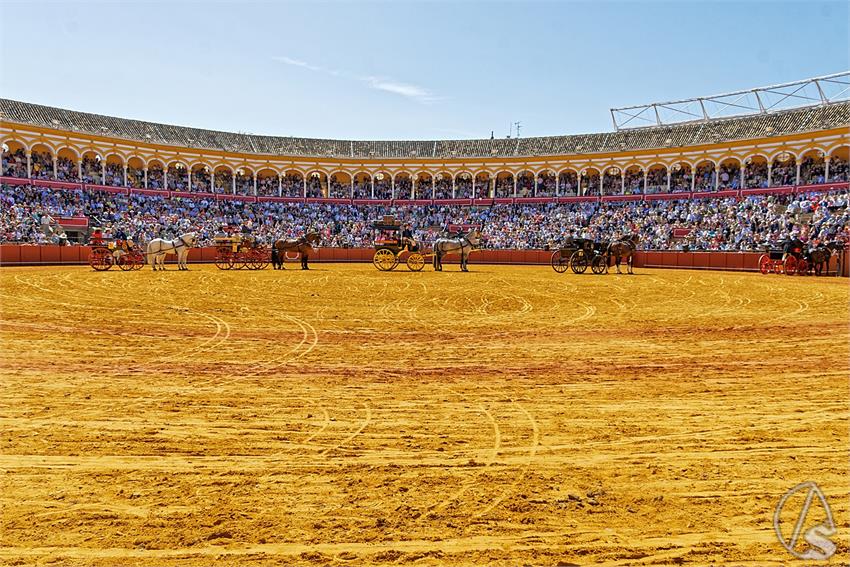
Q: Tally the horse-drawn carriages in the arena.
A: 5